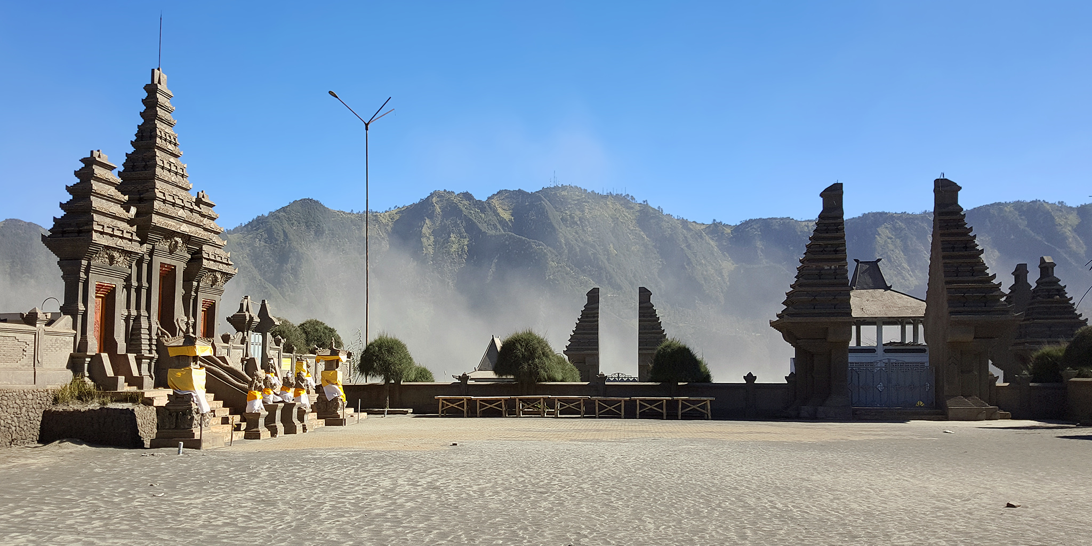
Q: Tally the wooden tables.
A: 7